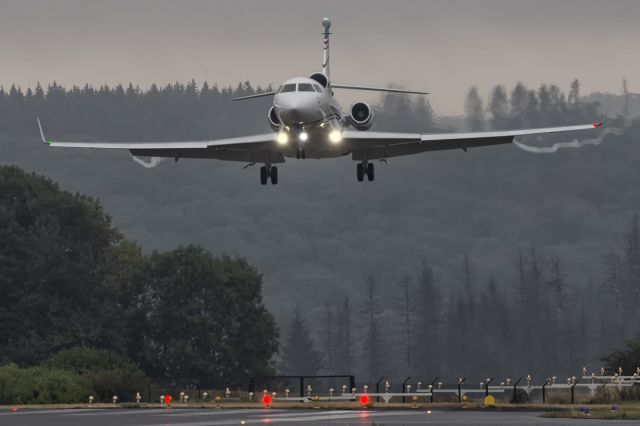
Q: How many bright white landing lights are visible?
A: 3